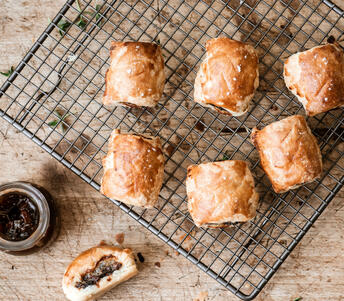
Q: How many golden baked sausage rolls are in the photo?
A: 7